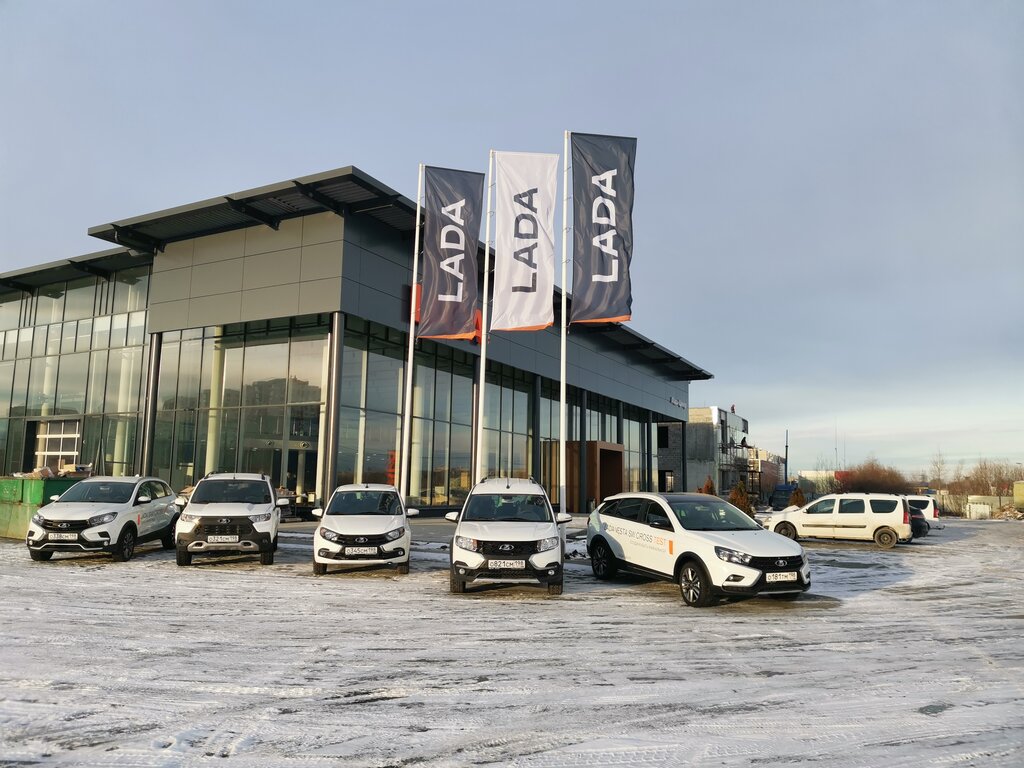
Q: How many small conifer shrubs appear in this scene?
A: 3